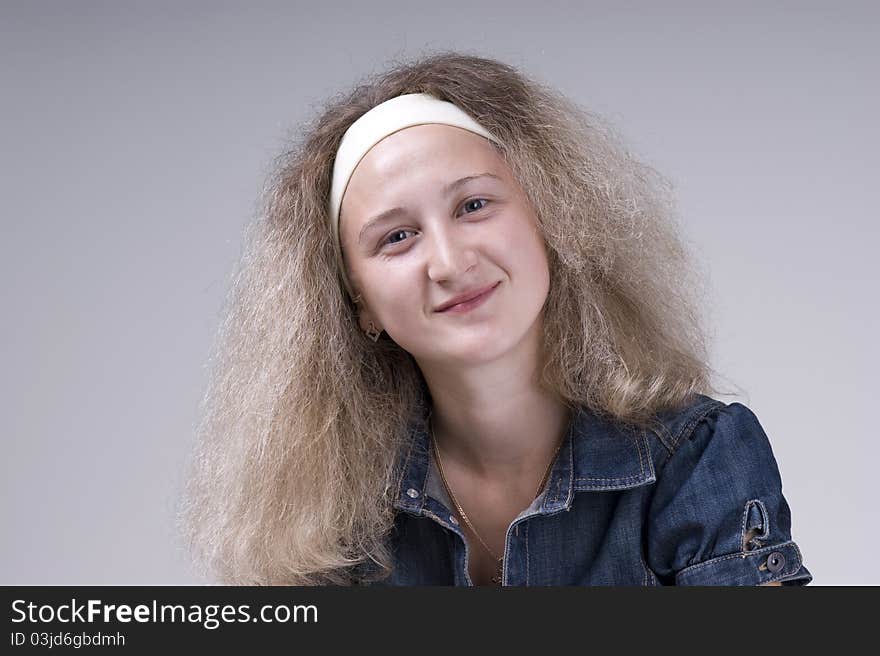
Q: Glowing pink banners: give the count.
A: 0